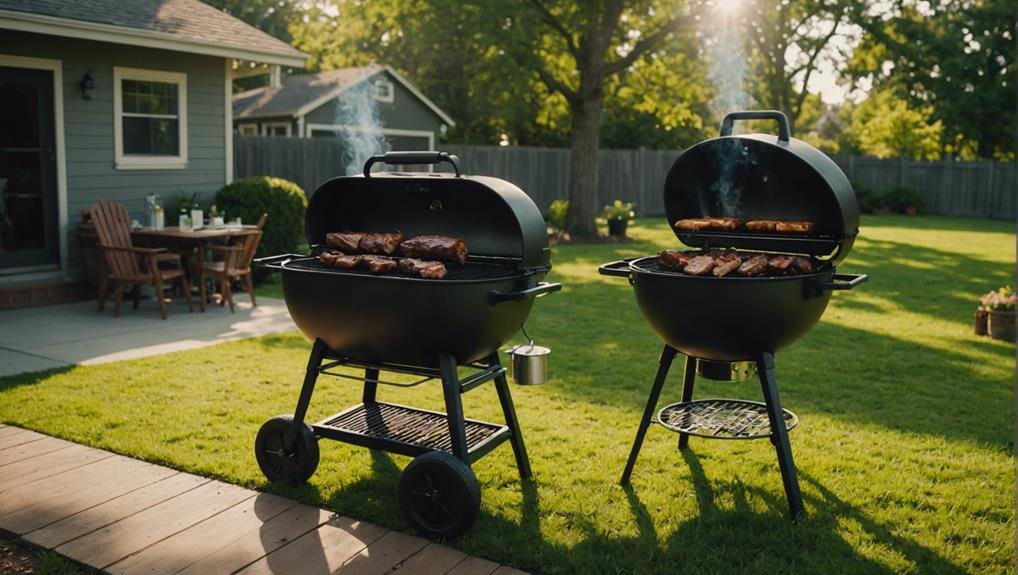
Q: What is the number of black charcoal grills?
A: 2